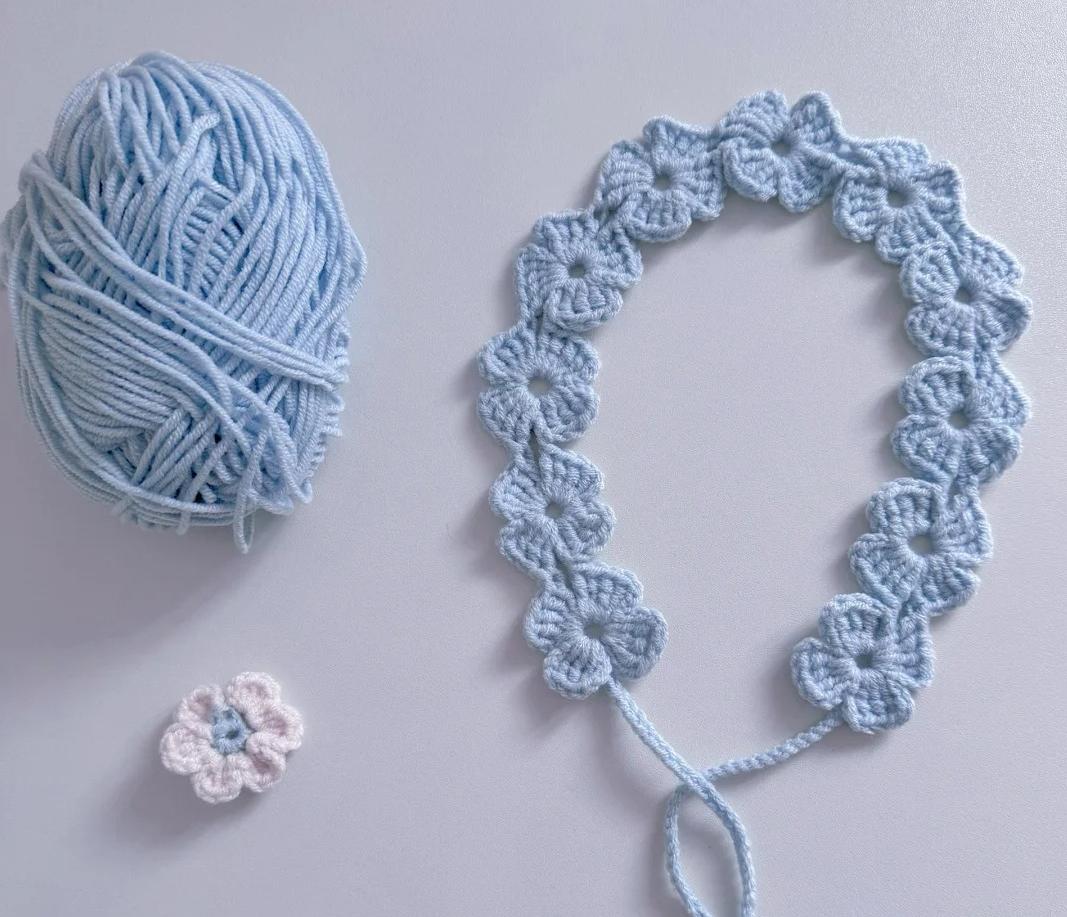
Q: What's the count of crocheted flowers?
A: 12